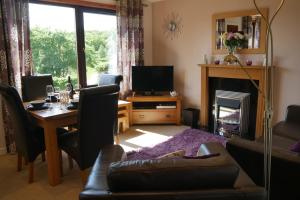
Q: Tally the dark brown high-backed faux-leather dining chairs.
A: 4